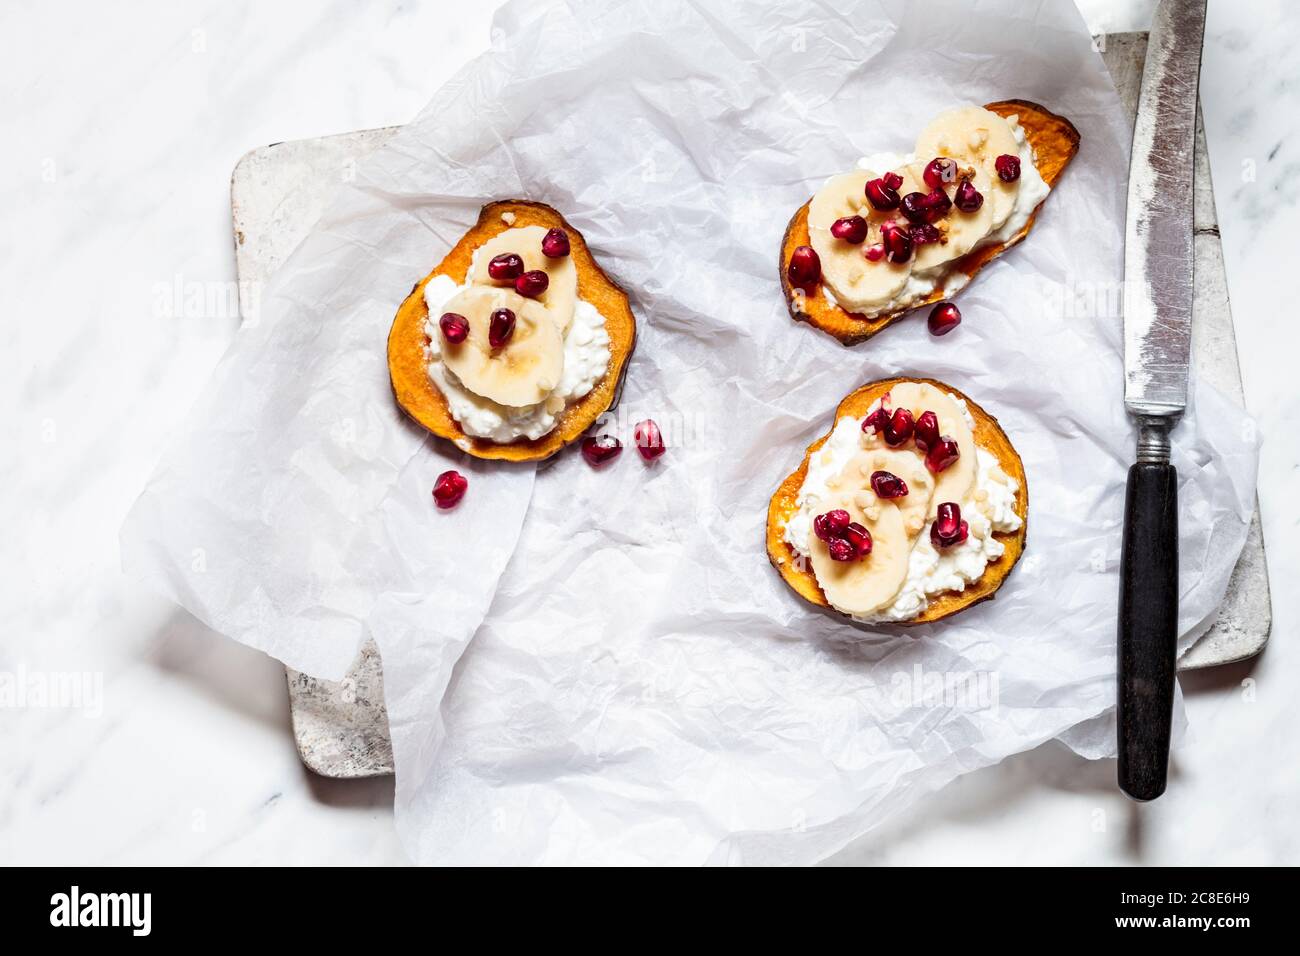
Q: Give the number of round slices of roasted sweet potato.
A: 2